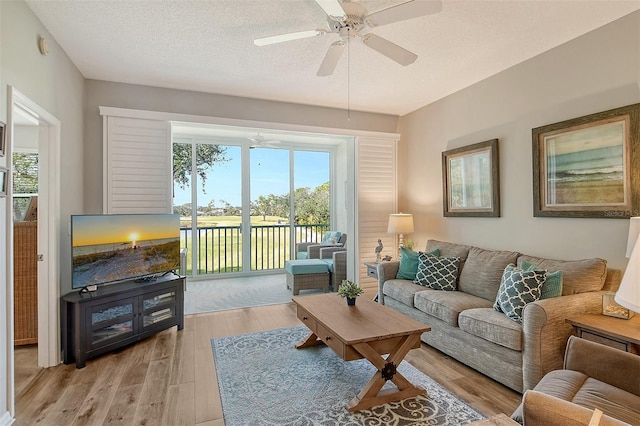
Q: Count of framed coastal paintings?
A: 2